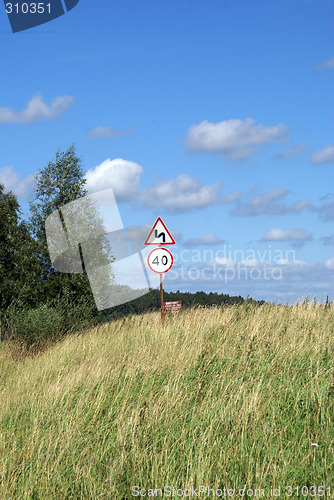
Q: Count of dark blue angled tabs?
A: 2